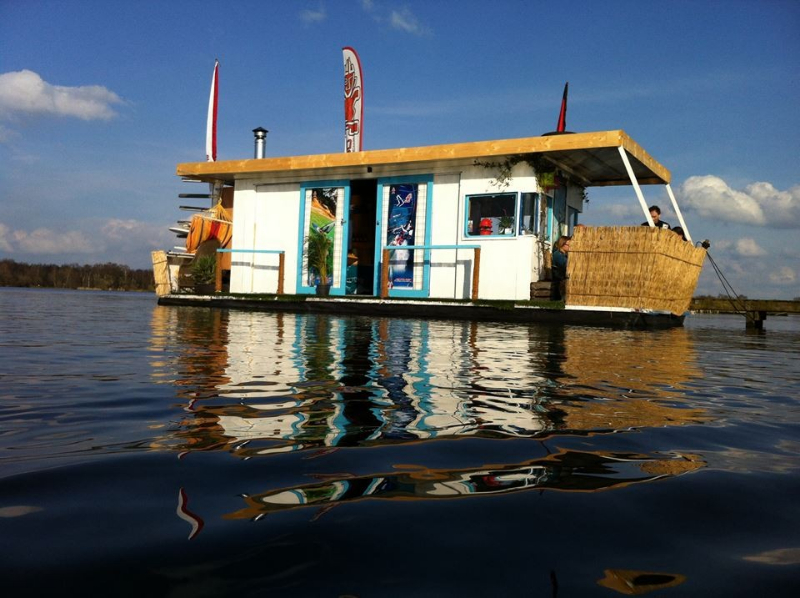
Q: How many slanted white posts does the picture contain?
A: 2